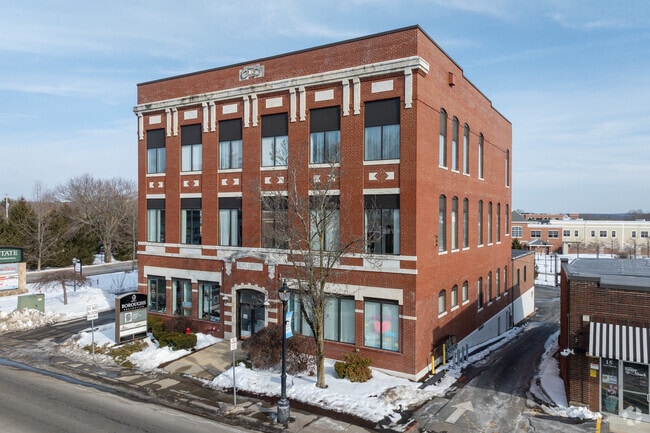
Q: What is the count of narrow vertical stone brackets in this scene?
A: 12